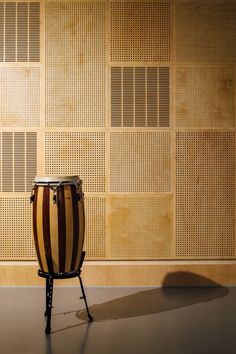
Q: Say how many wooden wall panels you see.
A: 14